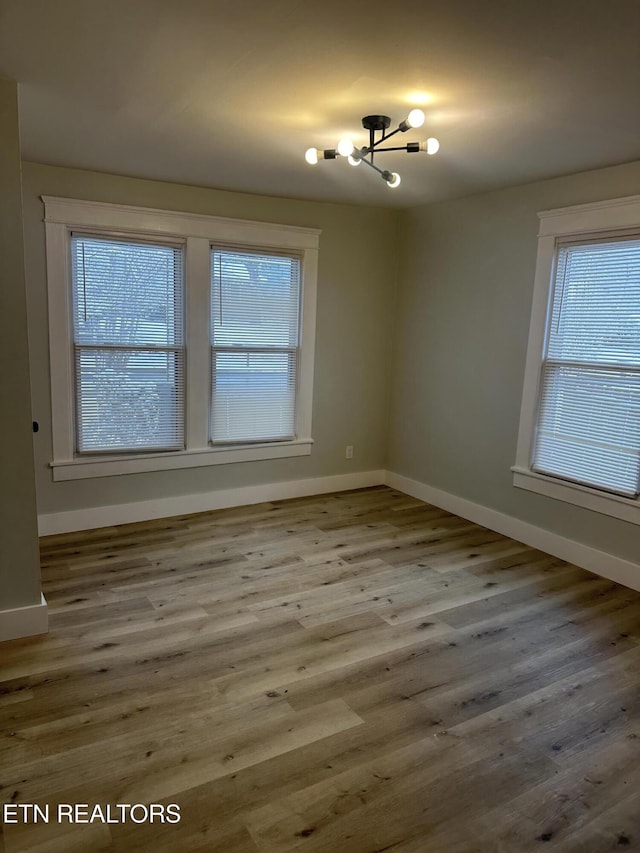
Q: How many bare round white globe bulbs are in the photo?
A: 6